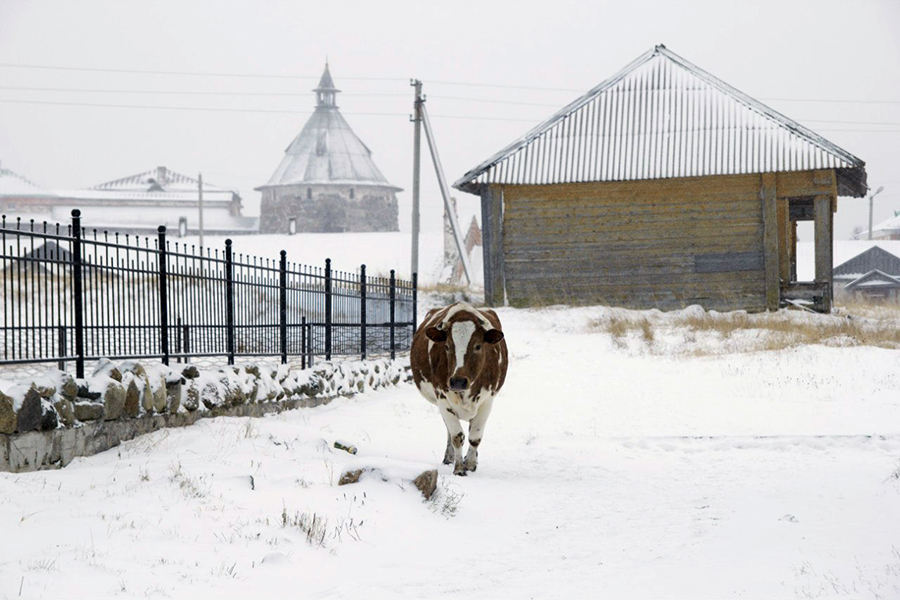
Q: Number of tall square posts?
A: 8